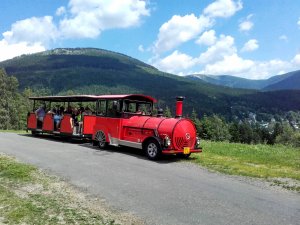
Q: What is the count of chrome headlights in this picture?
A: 2